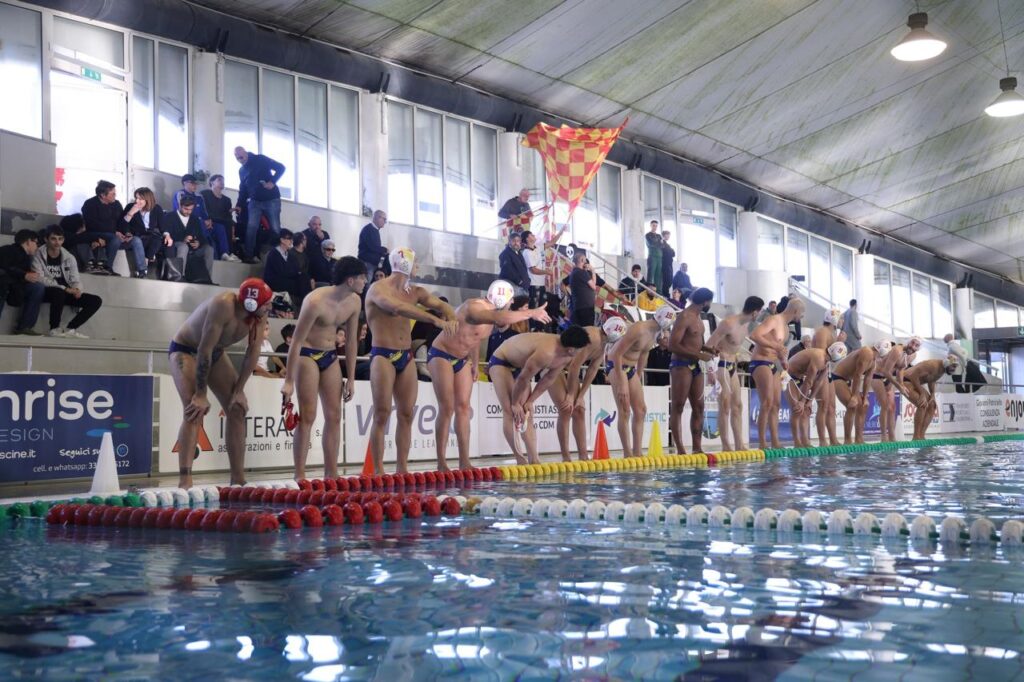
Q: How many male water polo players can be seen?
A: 15